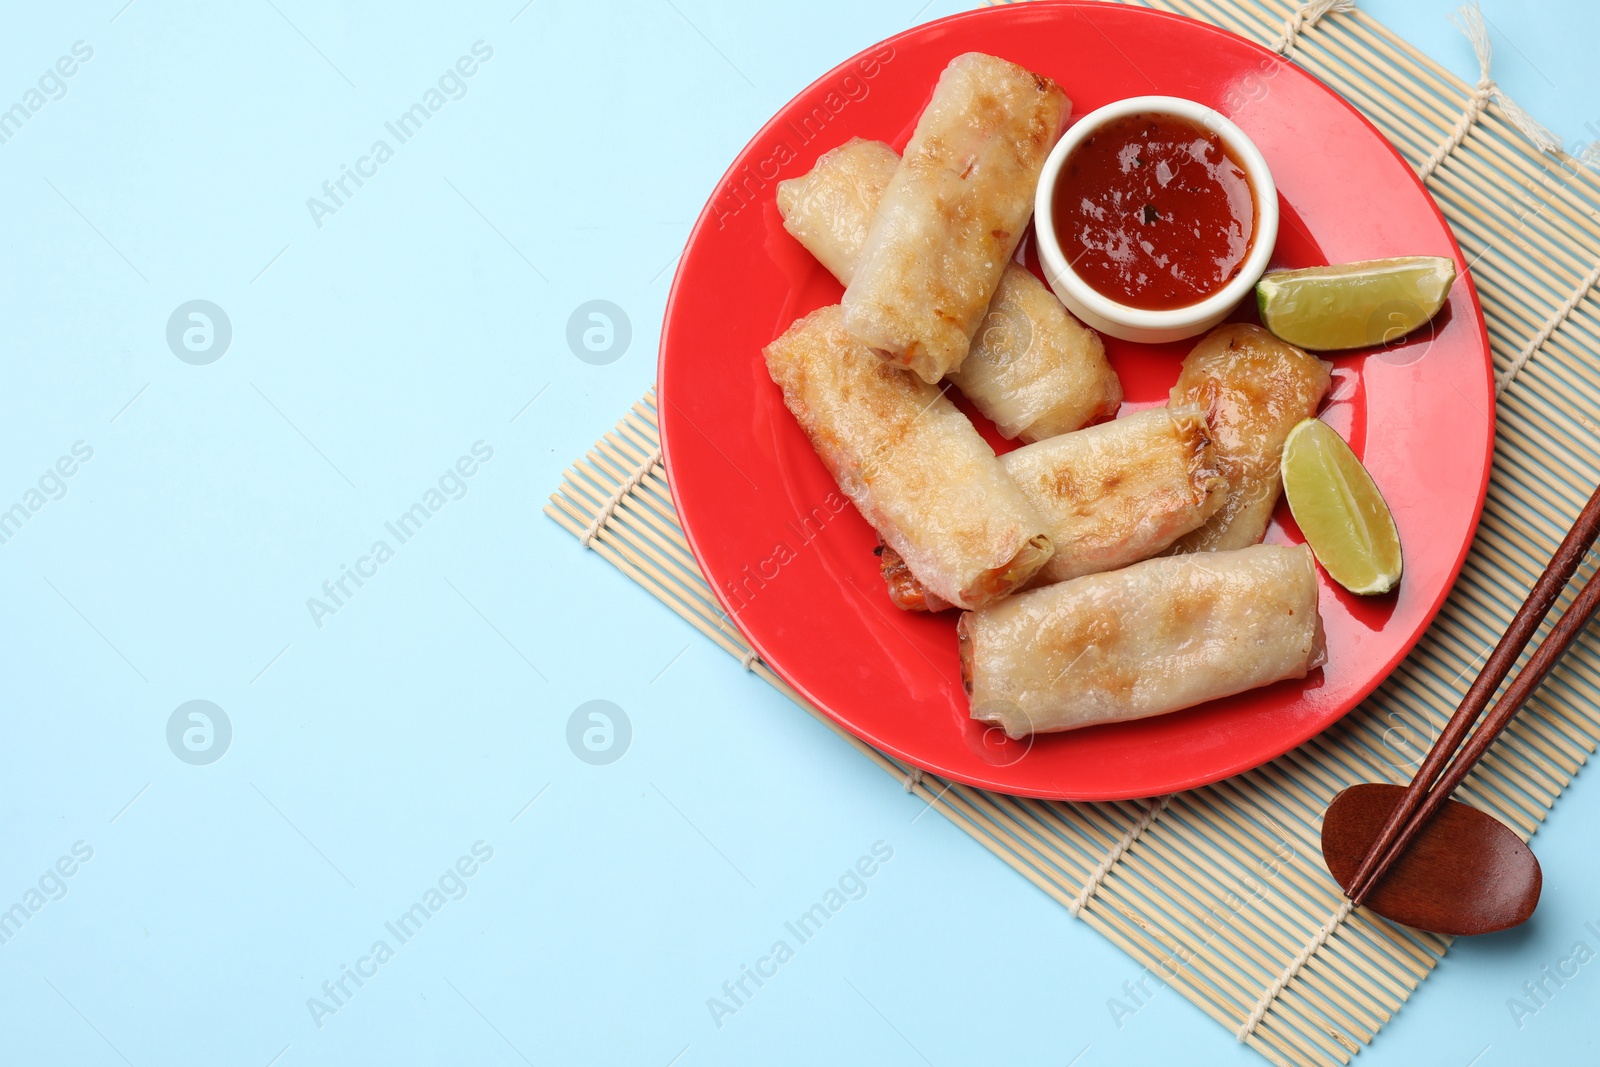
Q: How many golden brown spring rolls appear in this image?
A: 6